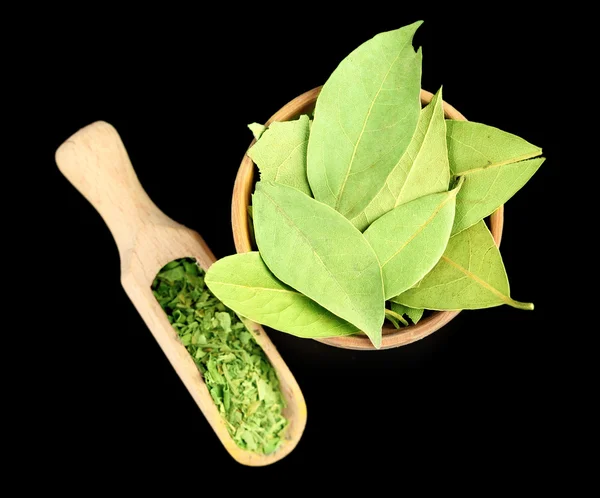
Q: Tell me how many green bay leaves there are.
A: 8